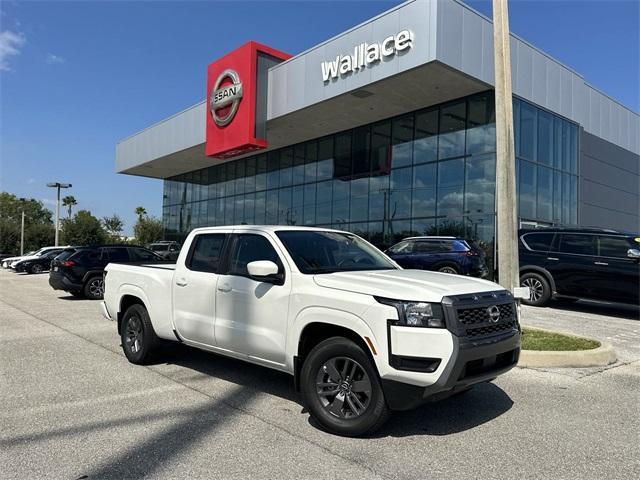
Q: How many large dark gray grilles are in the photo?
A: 1